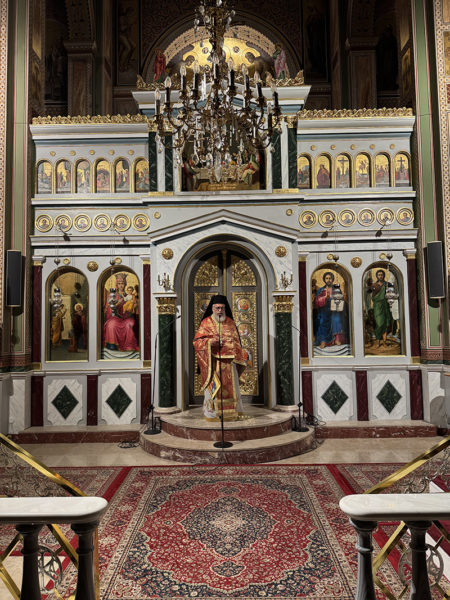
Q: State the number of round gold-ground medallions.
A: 12